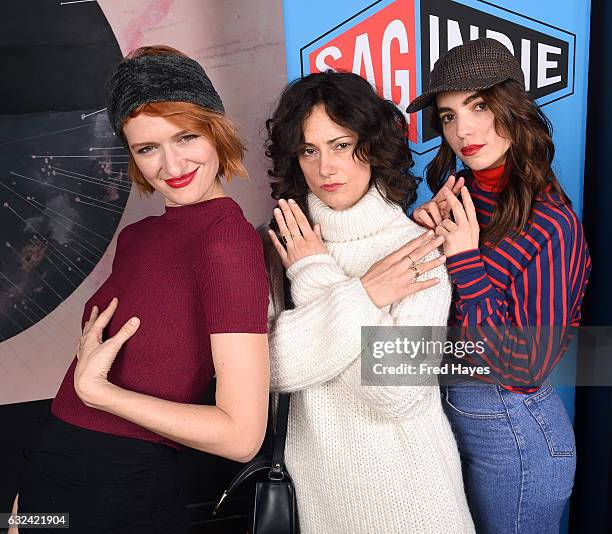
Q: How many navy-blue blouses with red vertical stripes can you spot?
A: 1